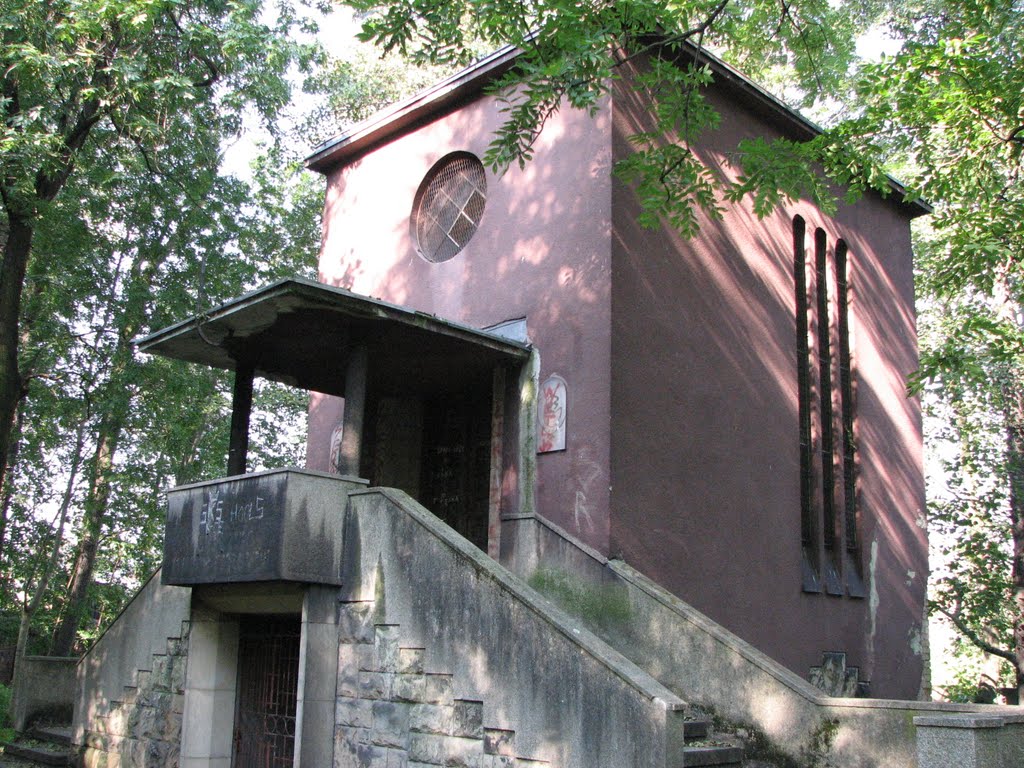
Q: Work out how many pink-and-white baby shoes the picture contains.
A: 0